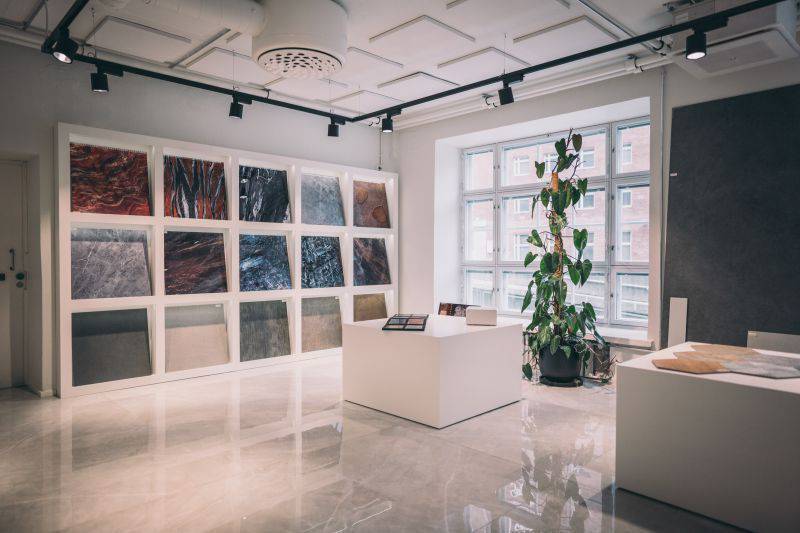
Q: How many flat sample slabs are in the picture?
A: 15